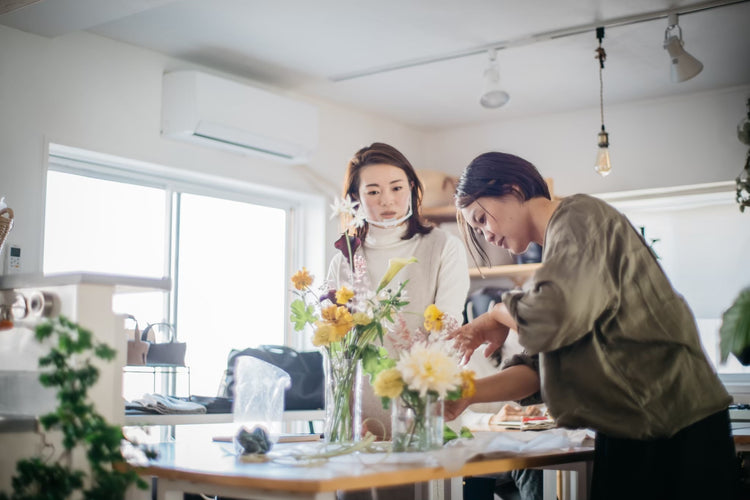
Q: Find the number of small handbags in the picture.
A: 2